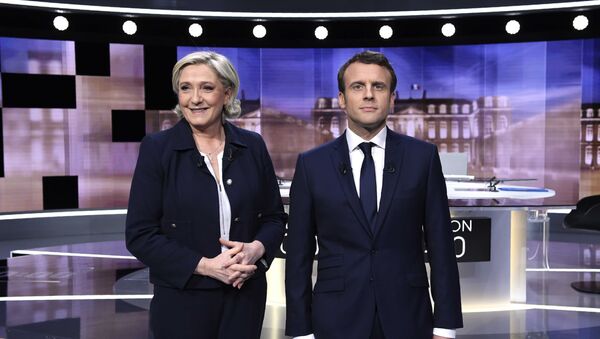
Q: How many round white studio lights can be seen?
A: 9